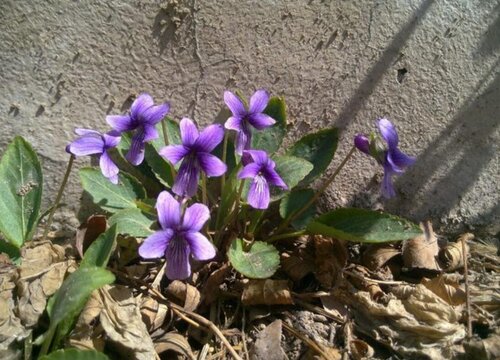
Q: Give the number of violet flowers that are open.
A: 7